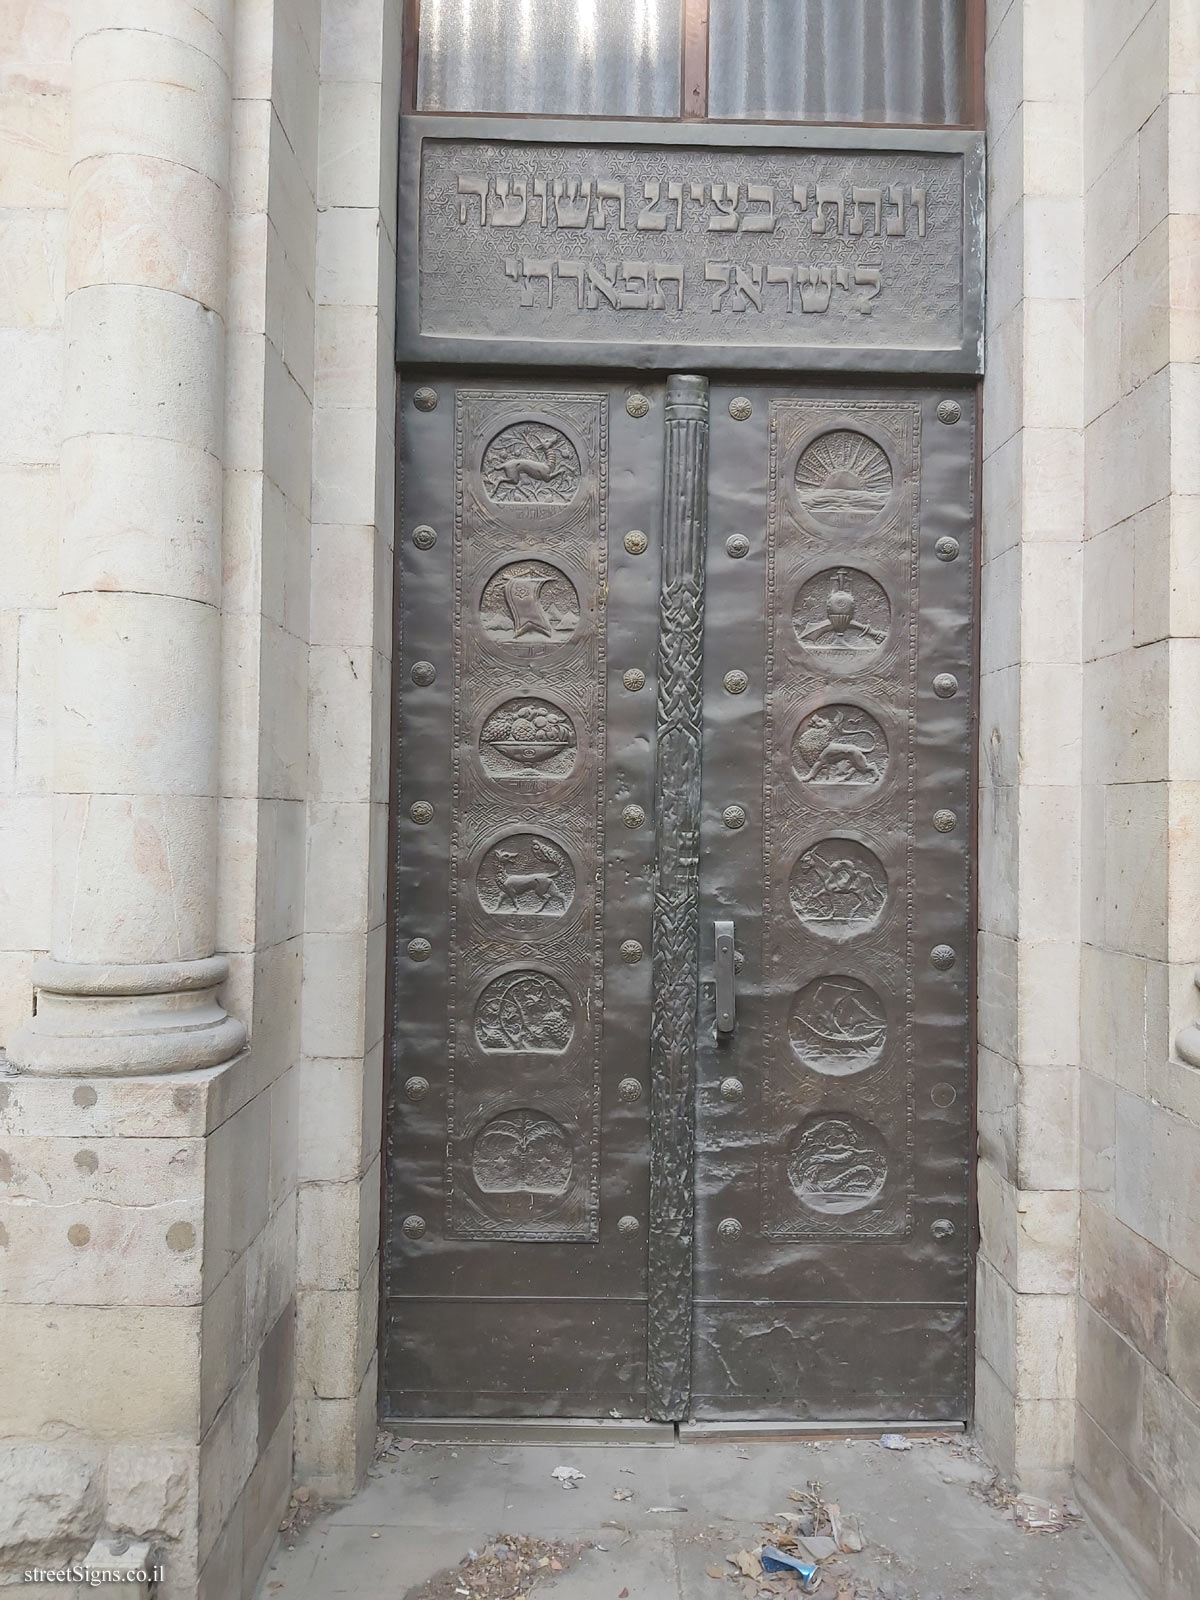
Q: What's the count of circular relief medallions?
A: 12